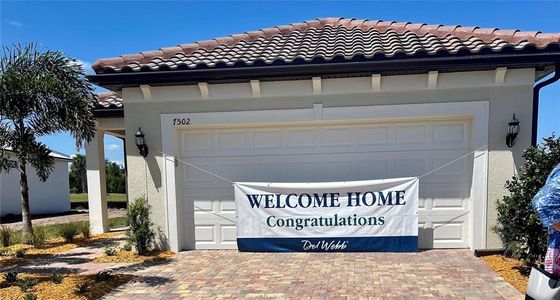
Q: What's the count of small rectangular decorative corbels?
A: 7